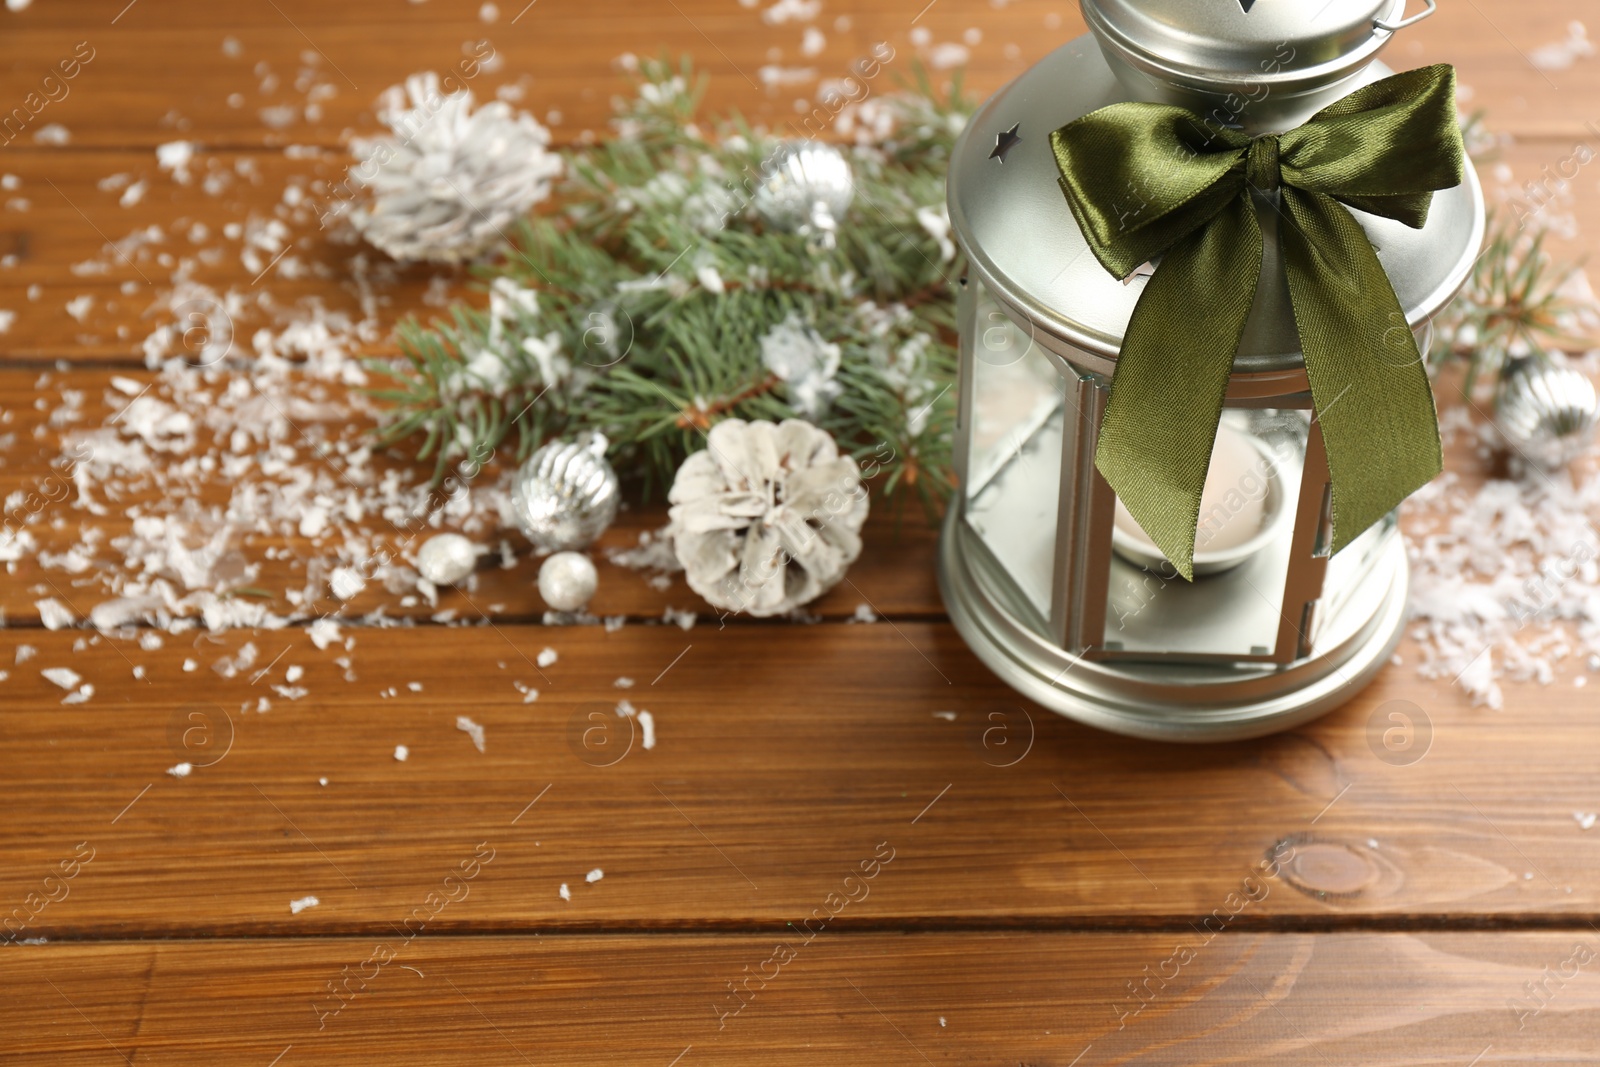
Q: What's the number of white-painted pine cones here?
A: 2